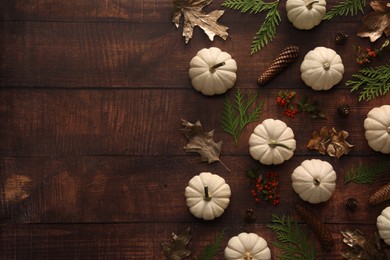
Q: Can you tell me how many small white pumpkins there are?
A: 9